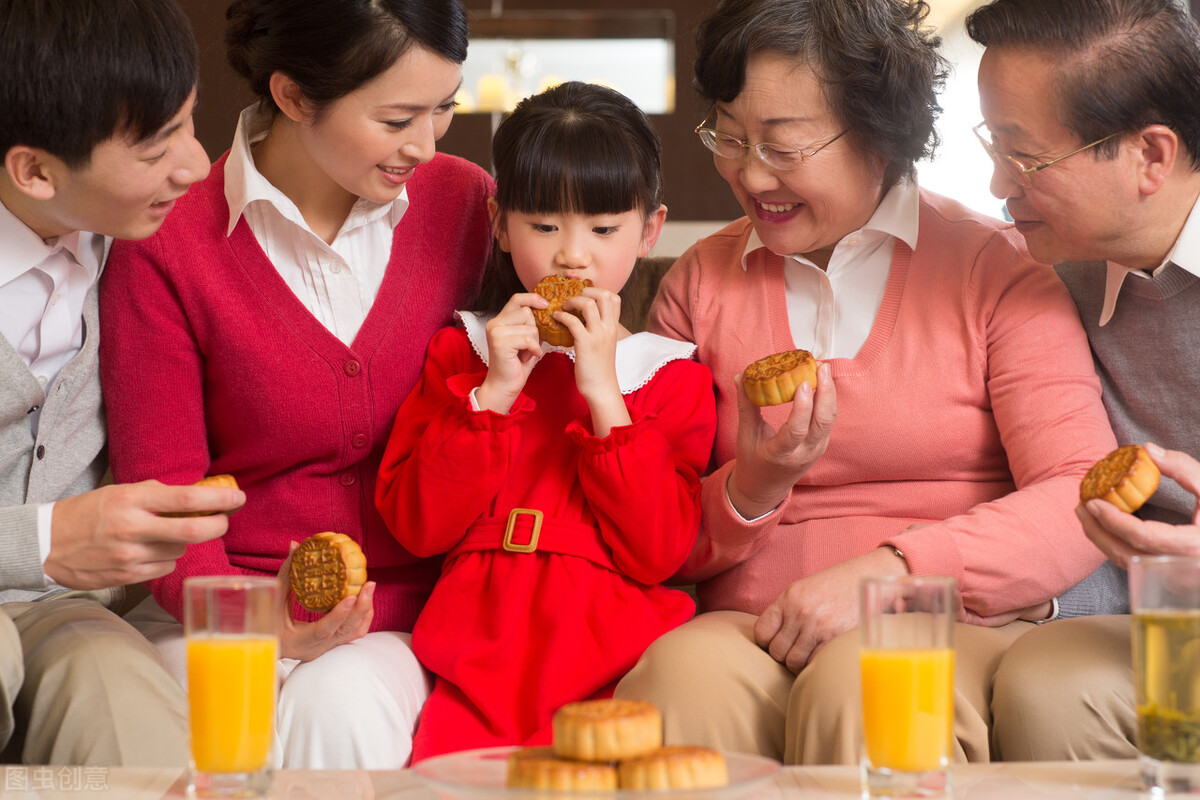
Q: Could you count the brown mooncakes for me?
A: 8